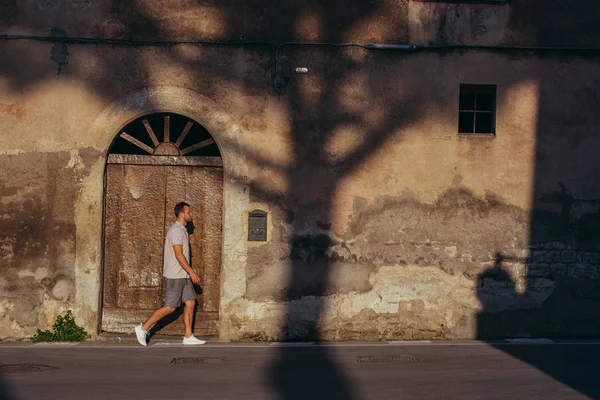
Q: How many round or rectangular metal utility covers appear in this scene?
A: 3